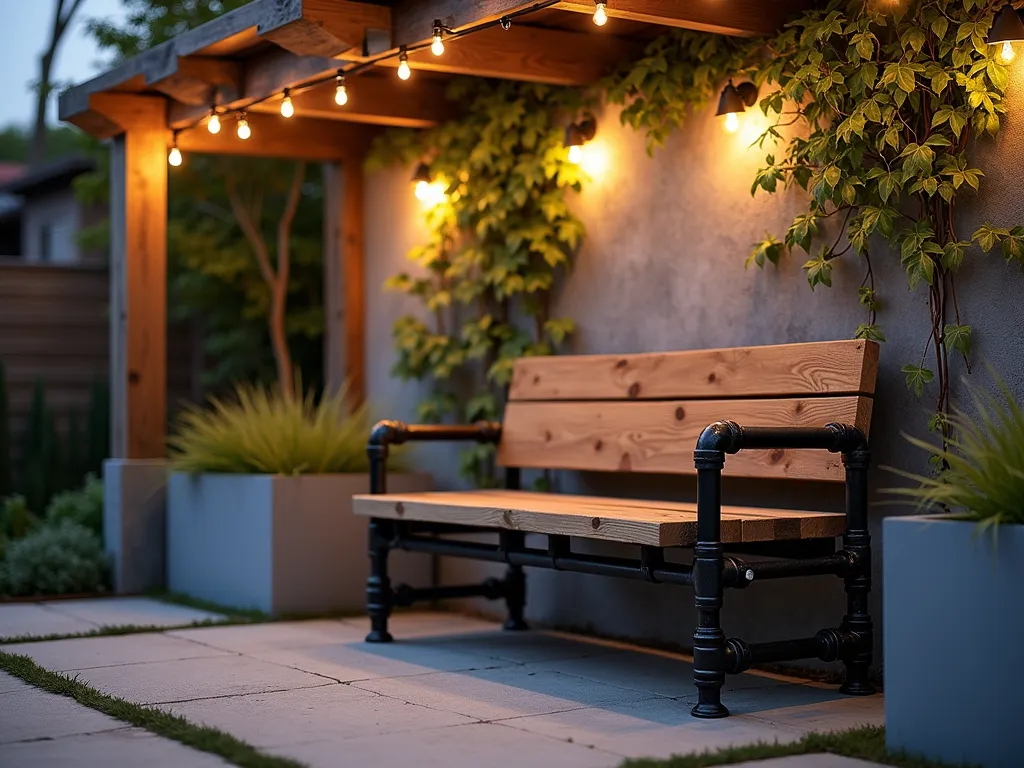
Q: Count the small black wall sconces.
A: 4